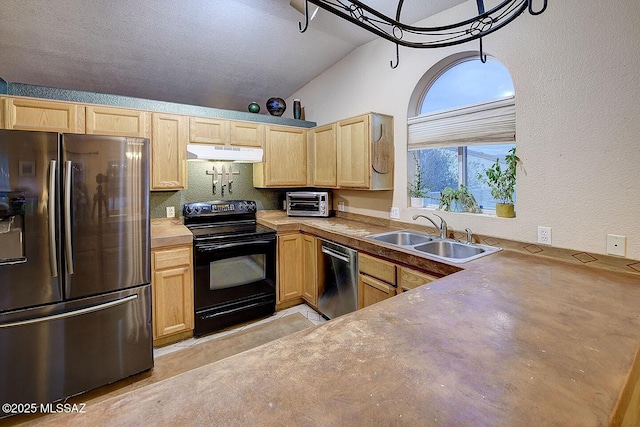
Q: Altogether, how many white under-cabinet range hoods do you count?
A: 1